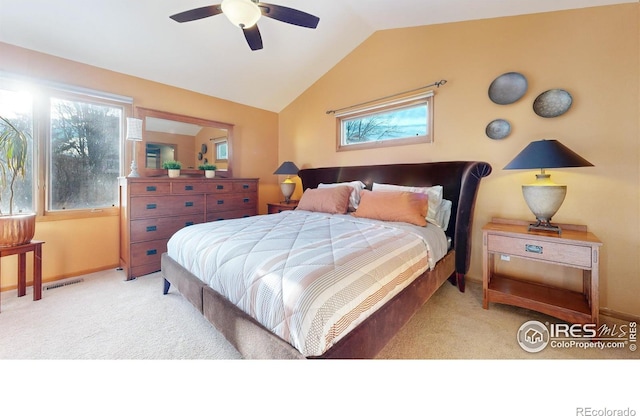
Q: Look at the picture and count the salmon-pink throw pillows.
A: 2